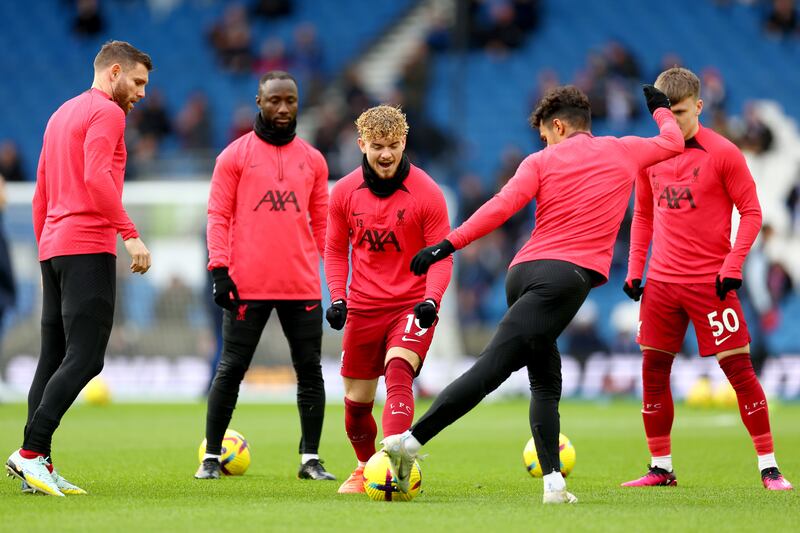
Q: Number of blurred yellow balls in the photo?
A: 3